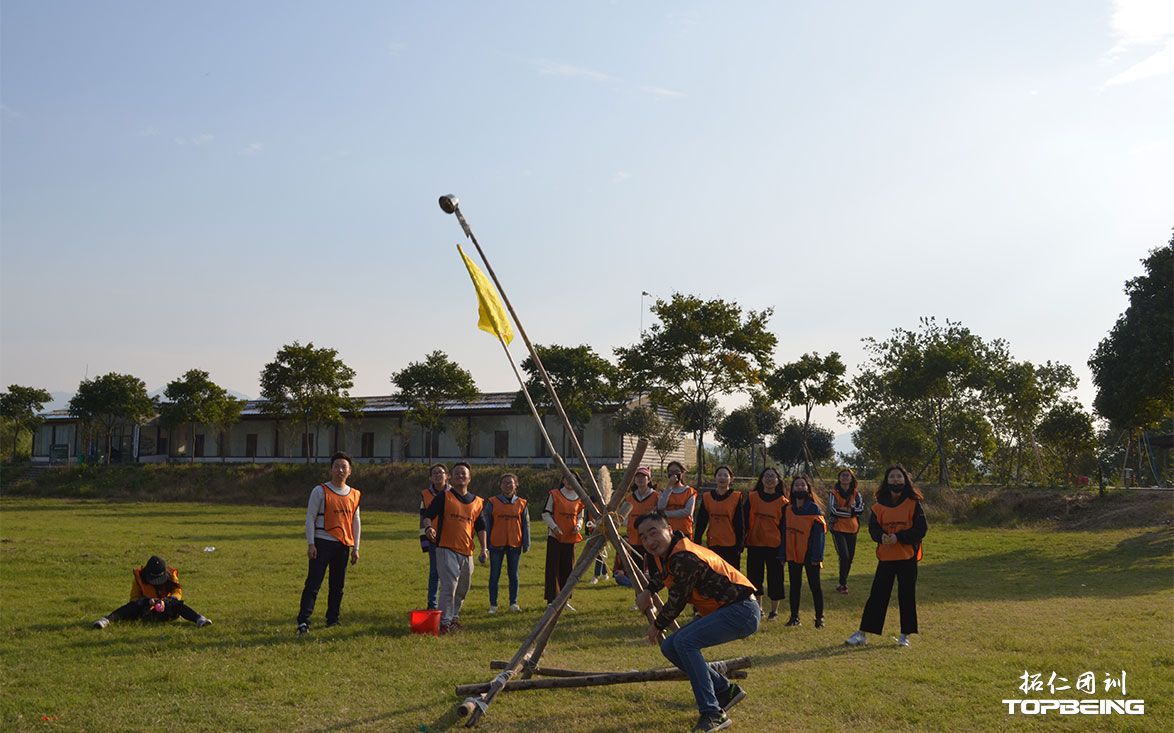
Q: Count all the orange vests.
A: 14